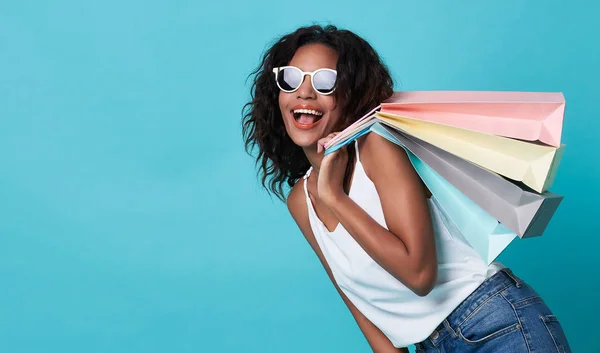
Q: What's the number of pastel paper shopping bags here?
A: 4